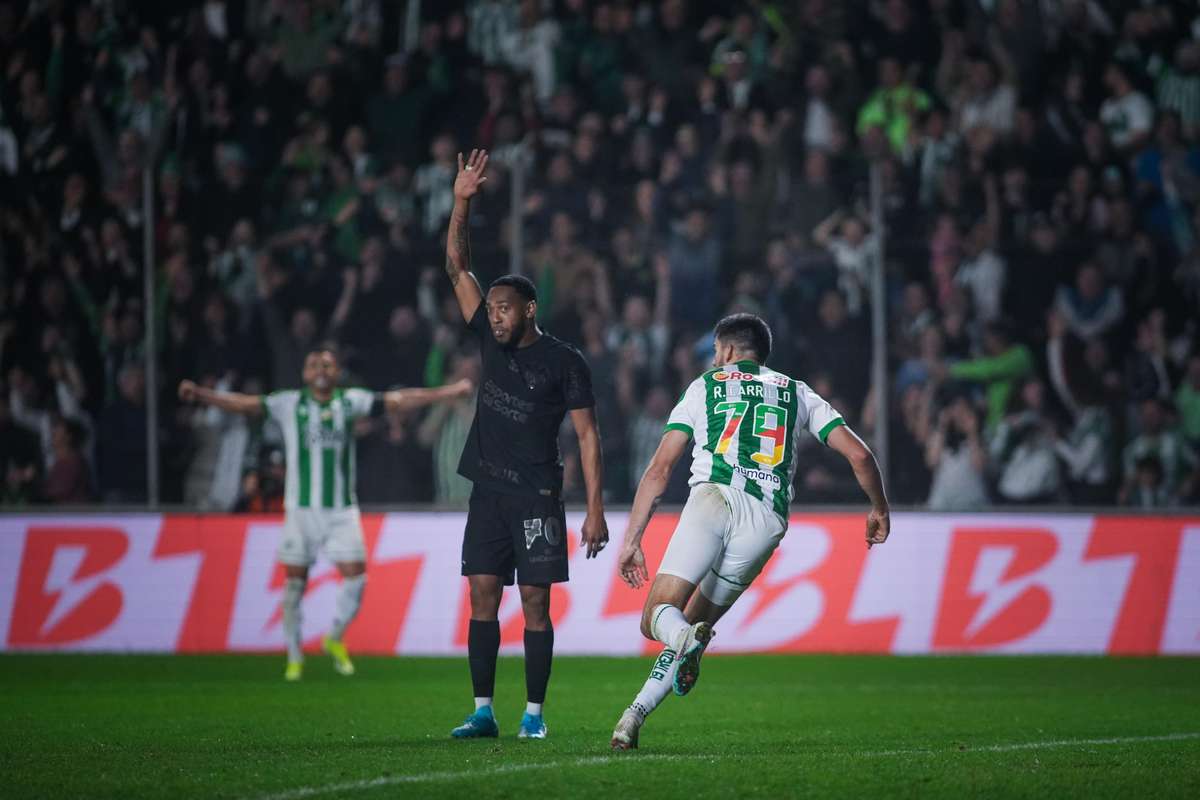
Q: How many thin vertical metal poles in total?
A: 3